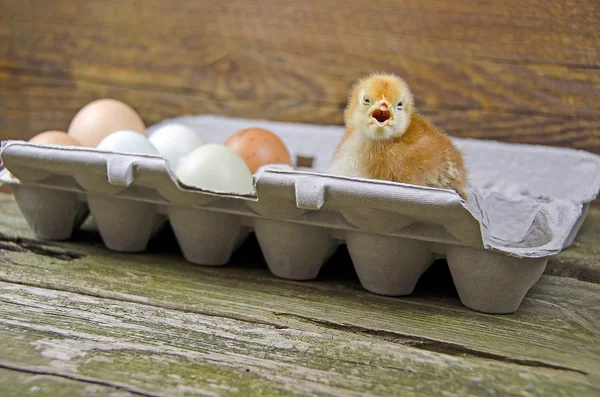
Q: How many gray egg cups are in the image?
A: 6